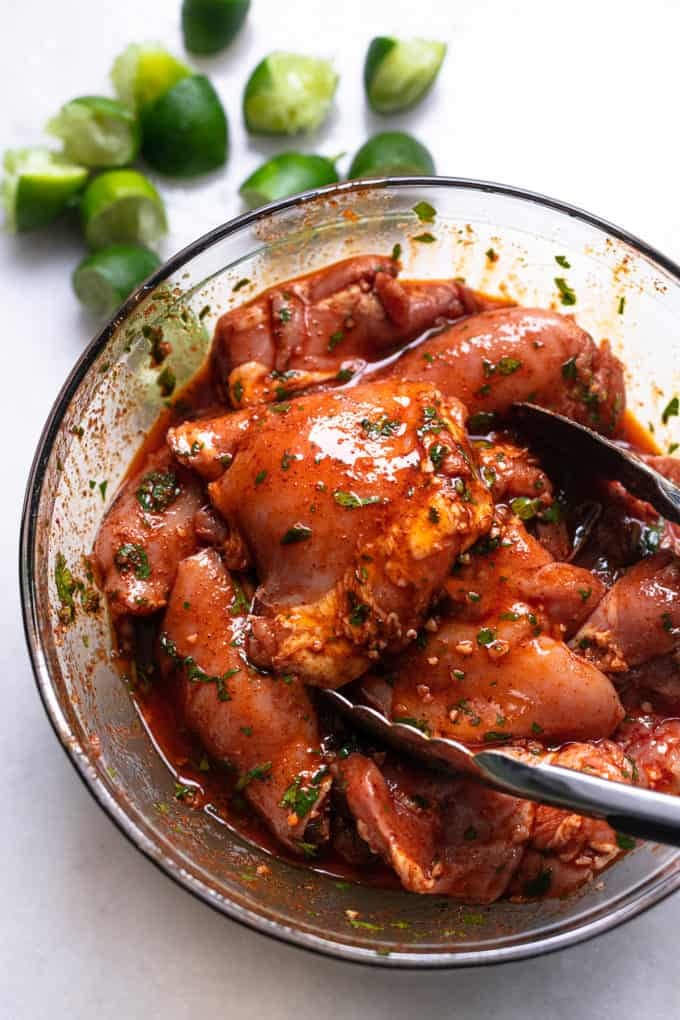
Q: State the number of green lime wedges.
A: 11